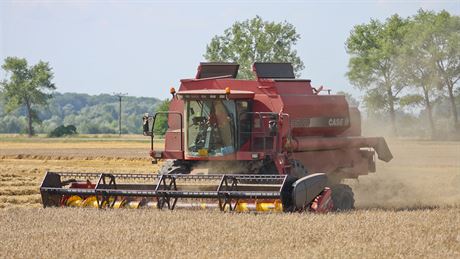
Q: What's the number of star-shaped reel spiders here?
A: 3